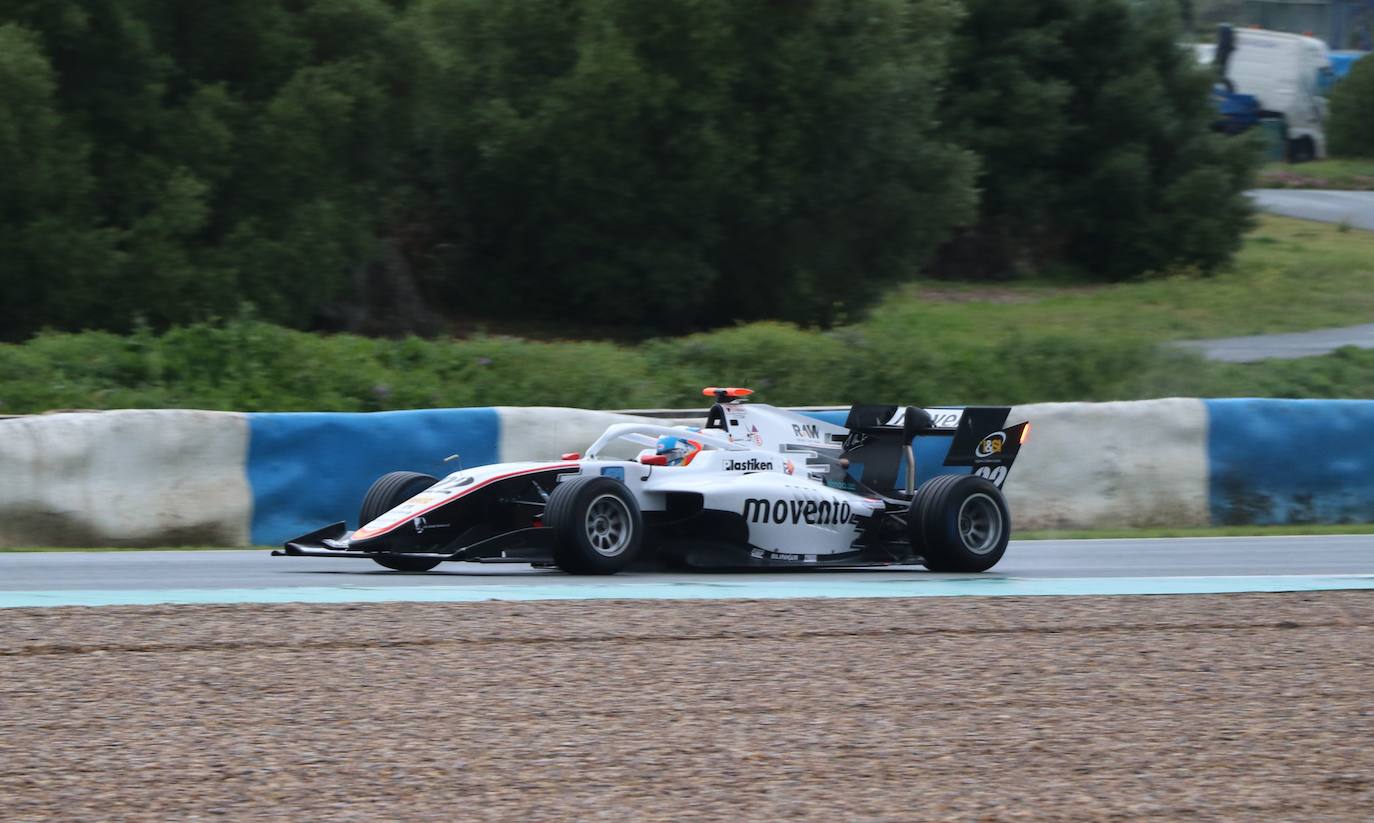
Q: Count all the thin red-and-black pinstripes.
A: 1